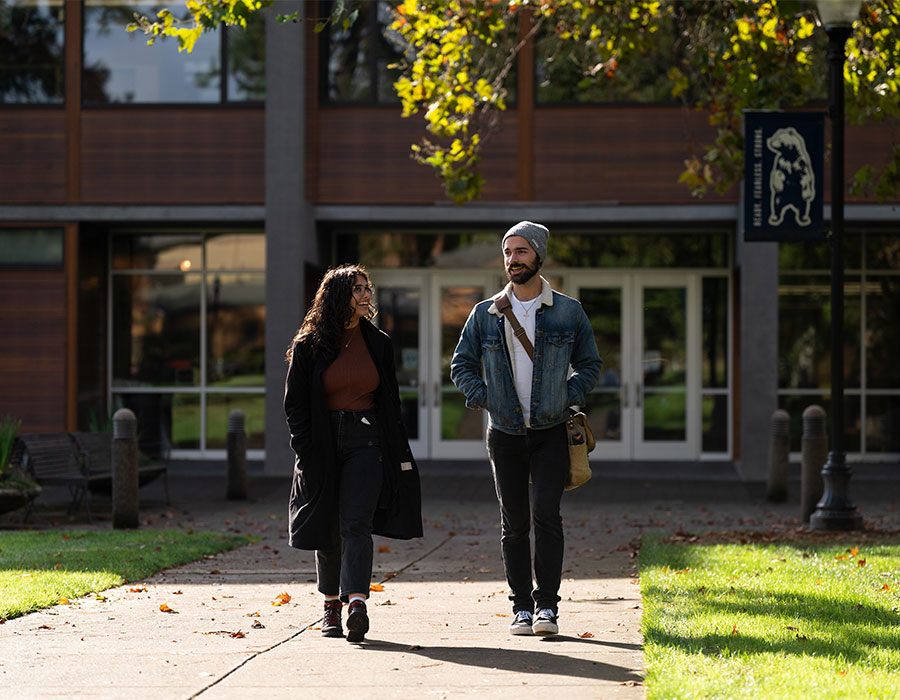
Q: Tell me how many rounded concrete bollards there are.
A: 4